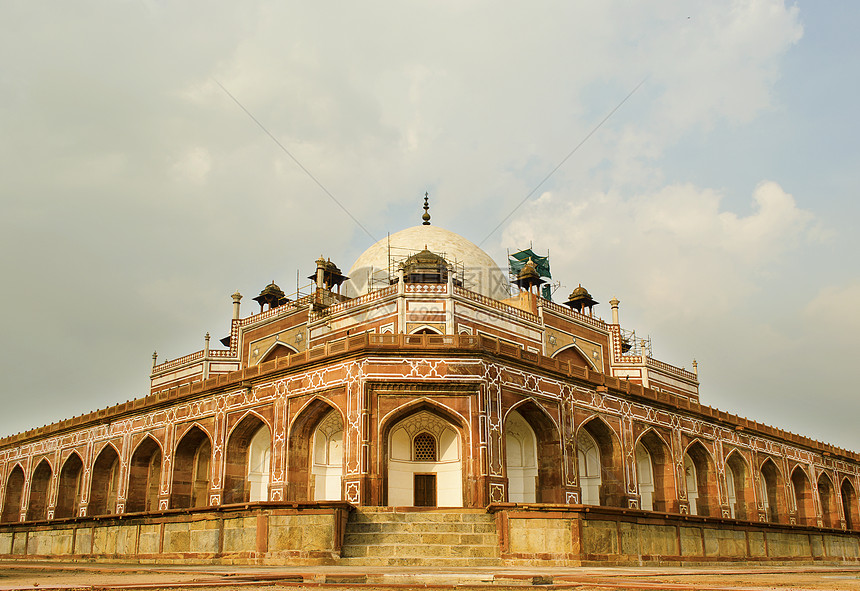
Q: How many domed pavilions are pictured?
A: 5